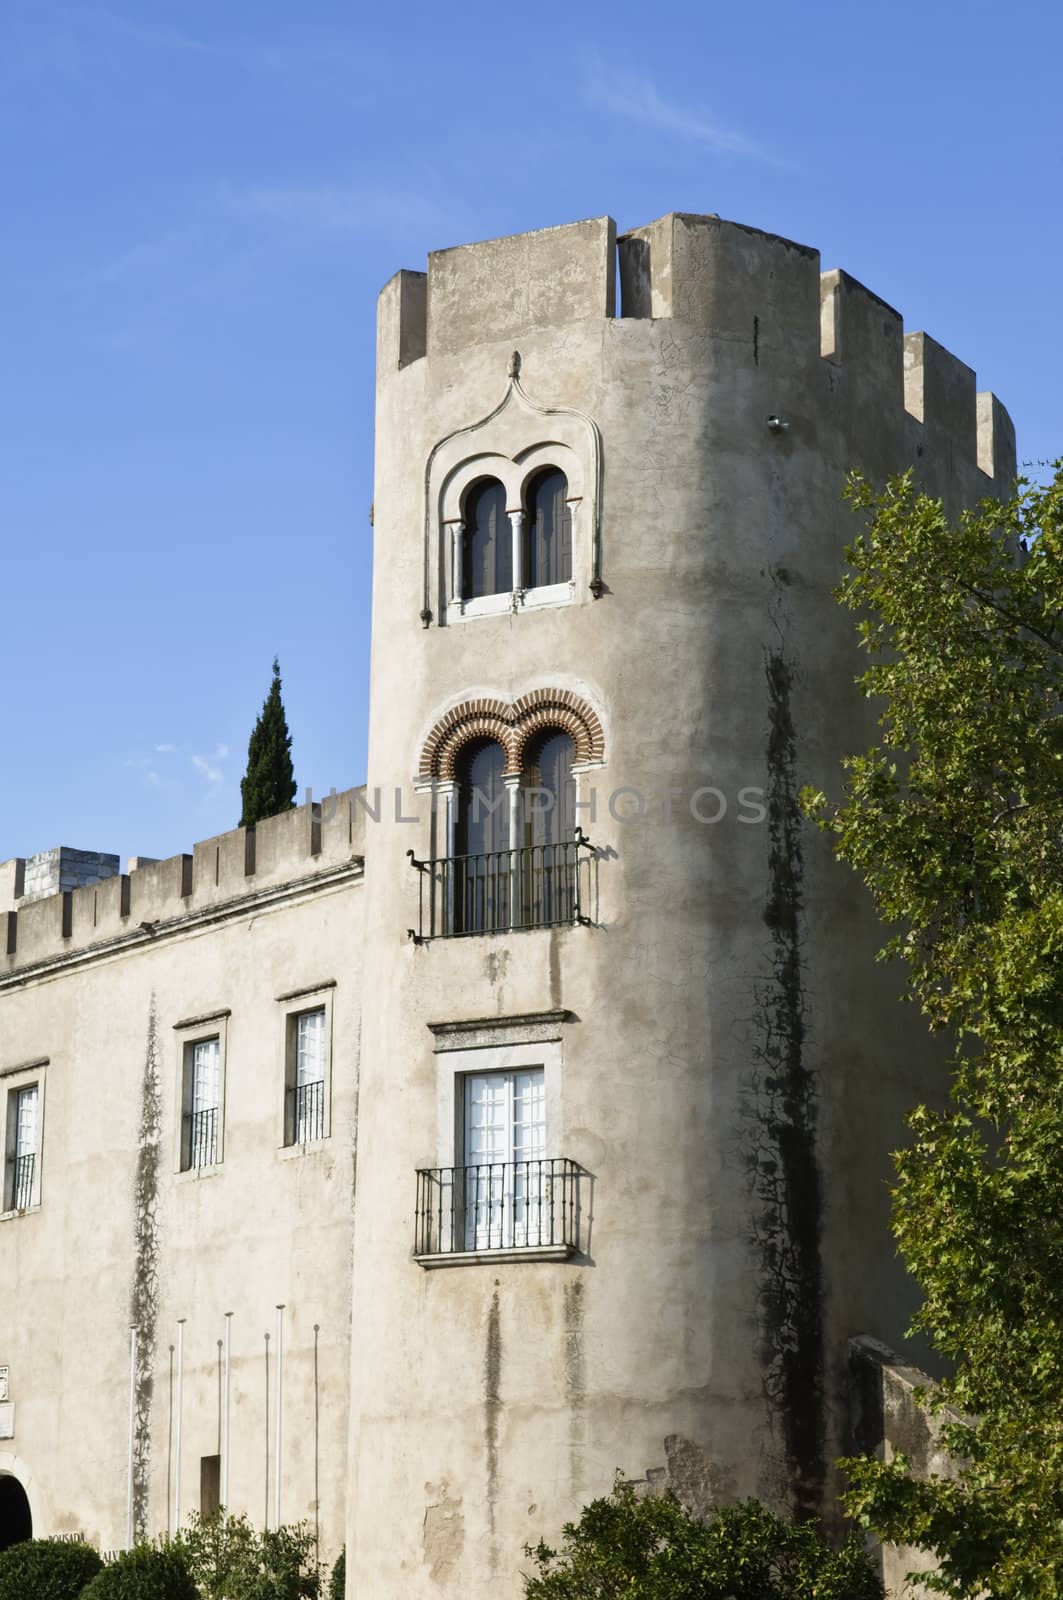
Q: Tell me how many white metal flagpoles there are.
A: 4